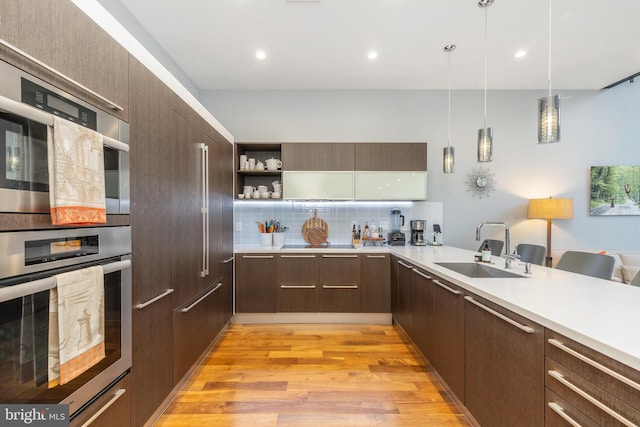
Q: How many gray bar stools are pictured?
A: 4